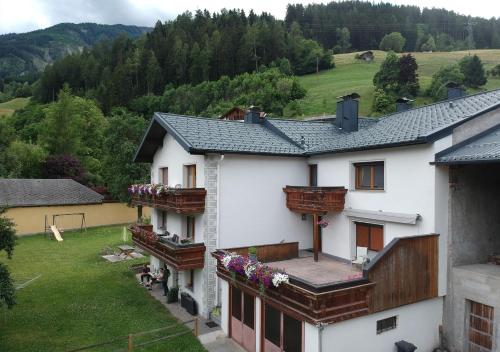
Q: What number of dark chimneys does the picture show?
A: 4